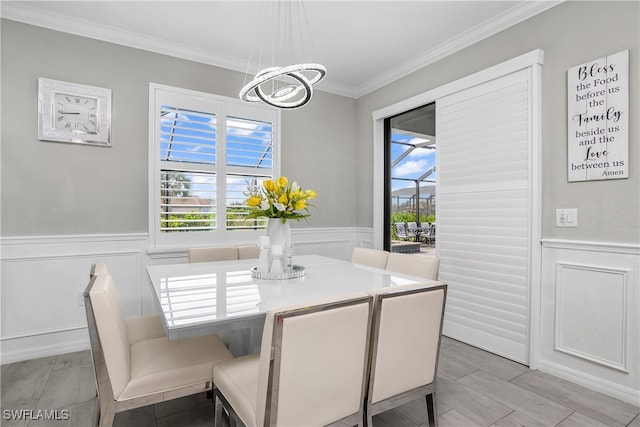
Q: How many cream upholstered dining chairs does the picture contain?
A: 8